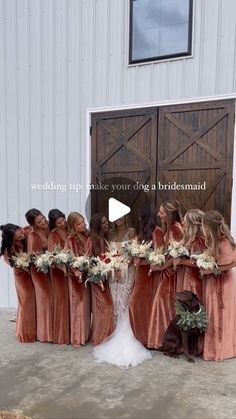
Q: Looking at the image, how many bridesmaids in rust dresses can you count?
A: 9